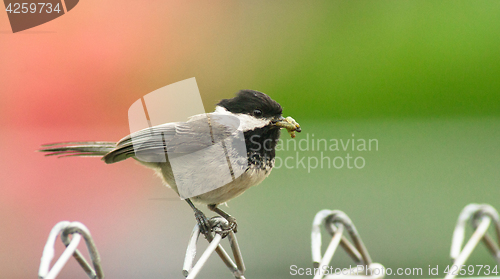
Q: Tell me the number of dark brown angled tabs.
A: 2